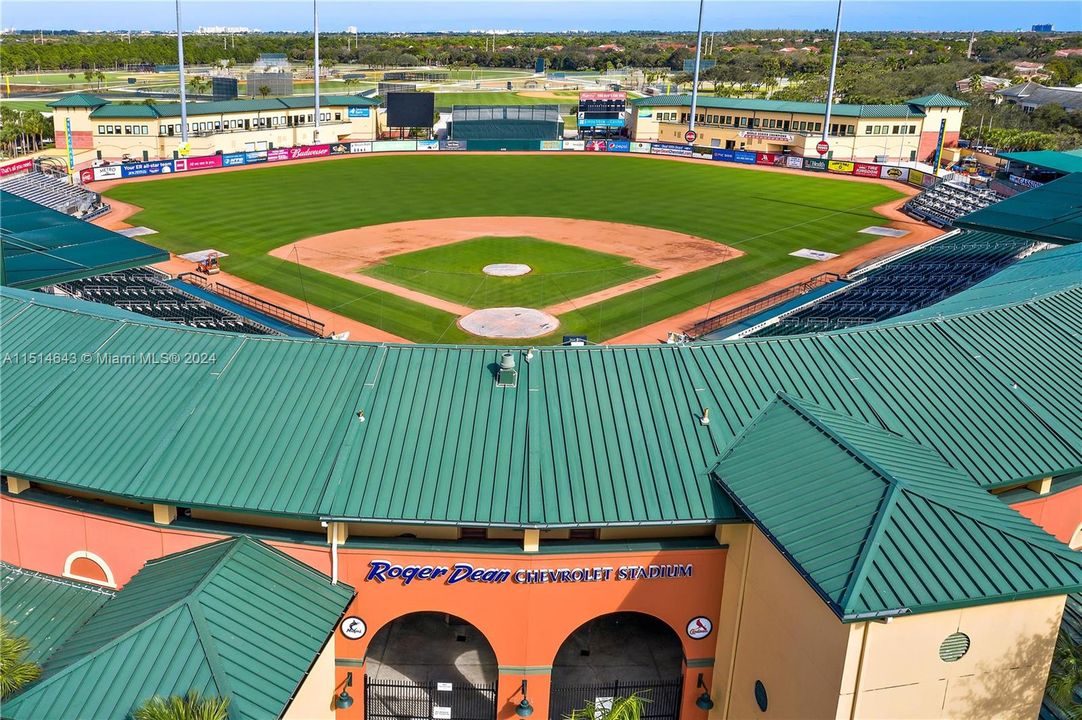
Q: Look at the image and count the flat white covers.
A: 6